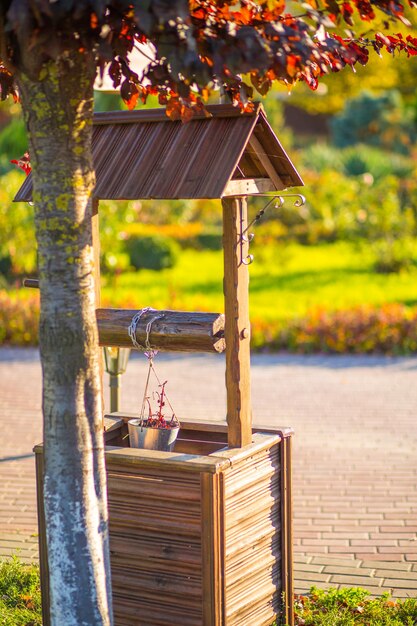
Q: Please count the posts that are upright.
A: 2